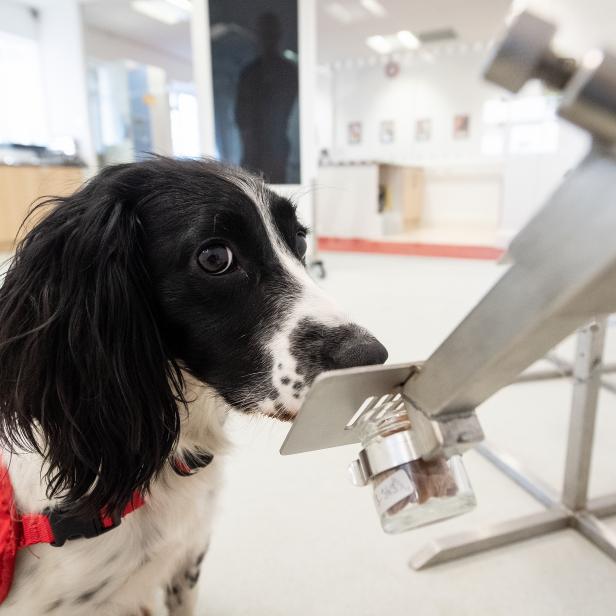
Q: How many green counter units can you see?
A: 0